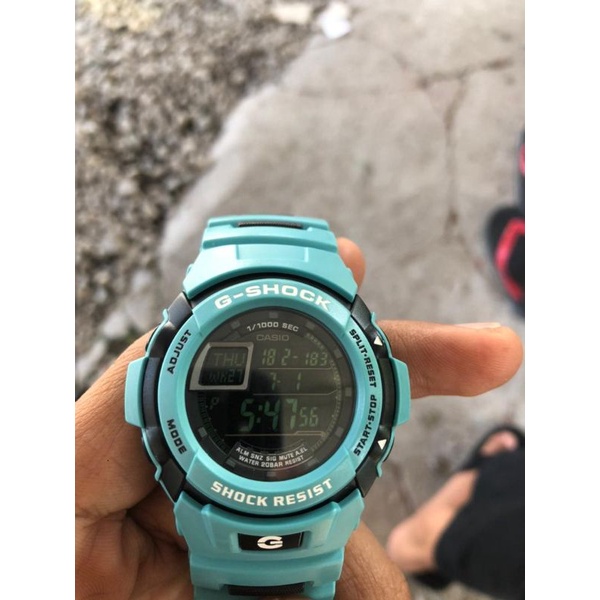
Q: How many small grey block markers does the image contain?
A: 10